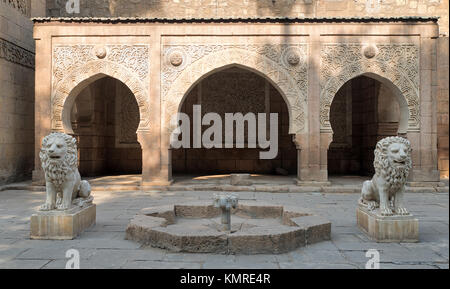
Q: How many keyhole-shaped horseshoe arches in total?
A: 3